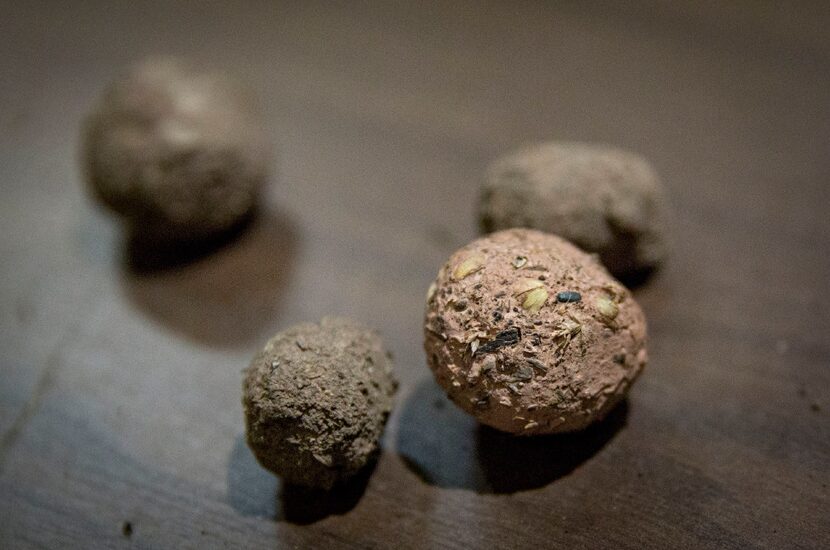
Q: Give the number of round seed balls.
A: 4